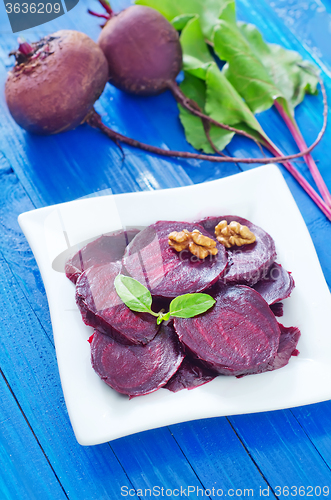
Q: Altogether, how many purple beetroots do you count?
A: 2